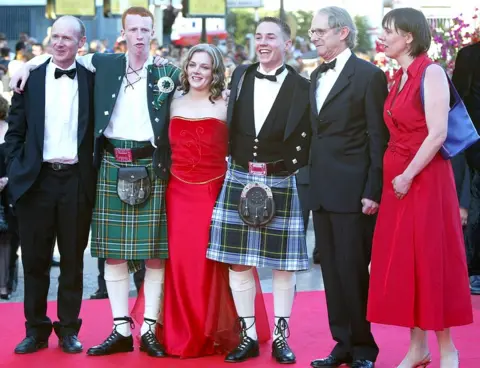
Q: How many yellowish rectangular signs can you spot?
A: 3